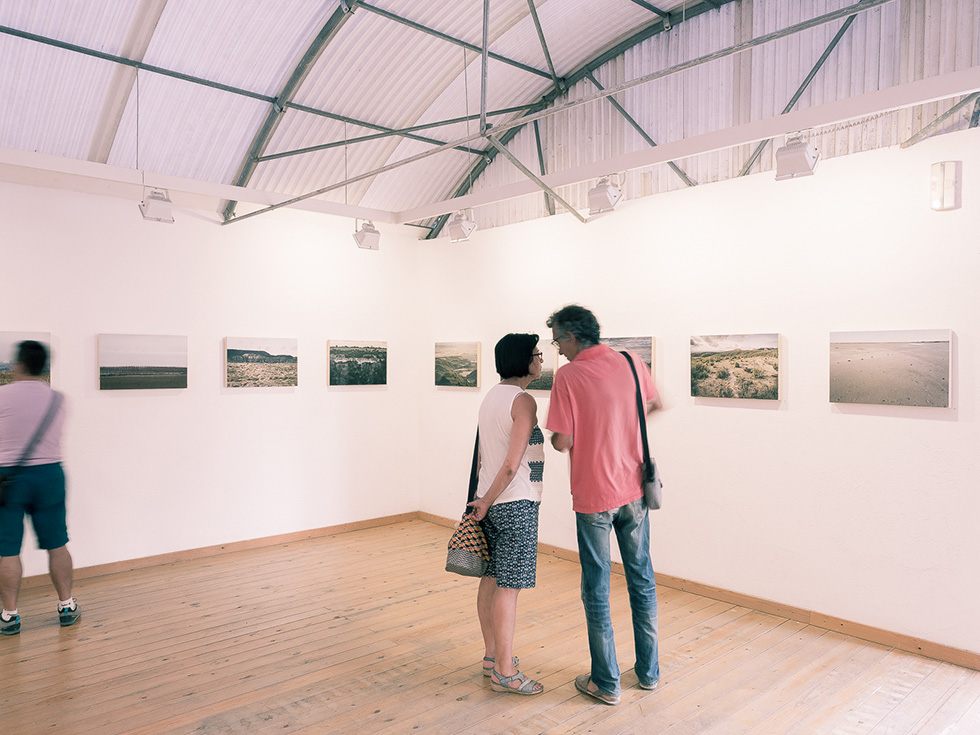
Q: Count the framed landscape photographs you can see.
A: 9